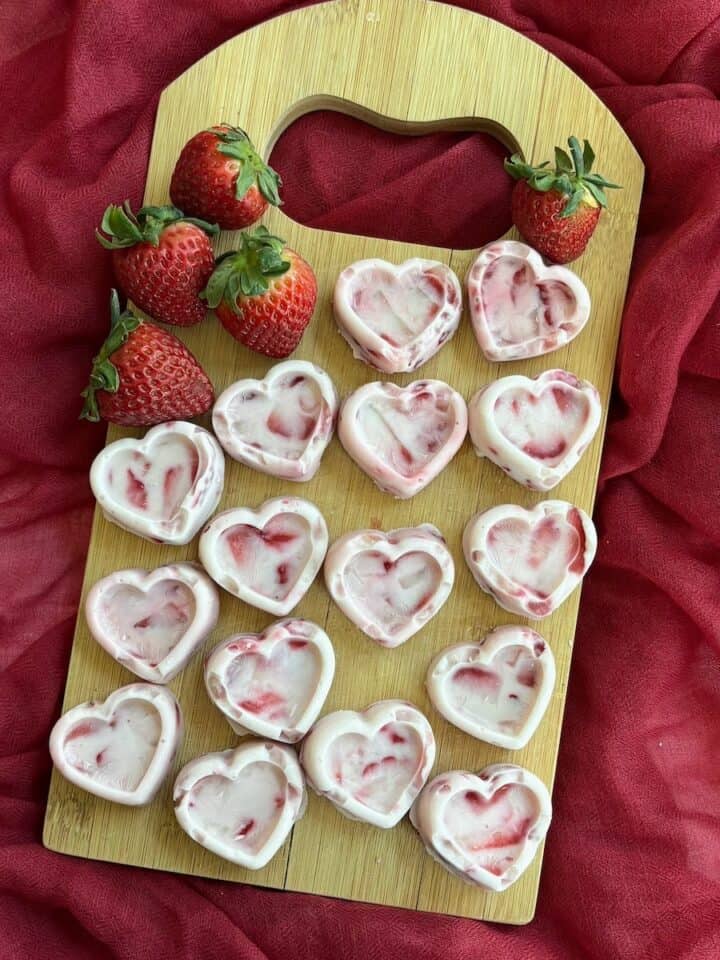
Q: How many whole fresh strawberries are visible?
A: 5